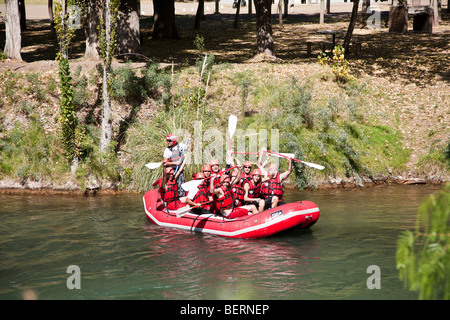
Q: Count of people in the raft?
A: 10